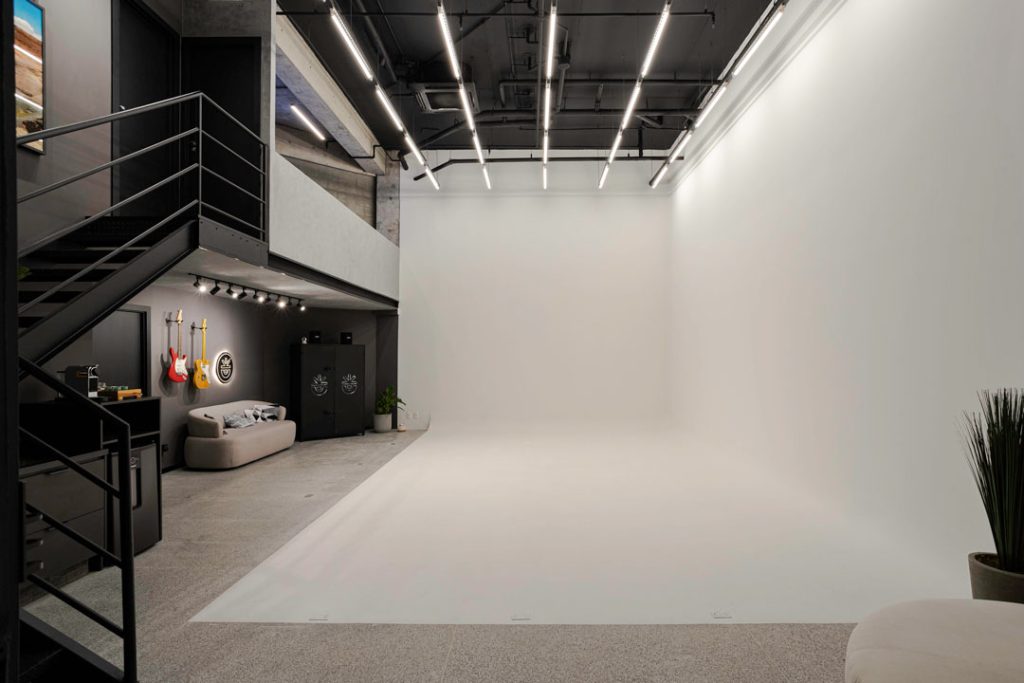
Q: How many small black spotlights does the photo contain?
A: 9